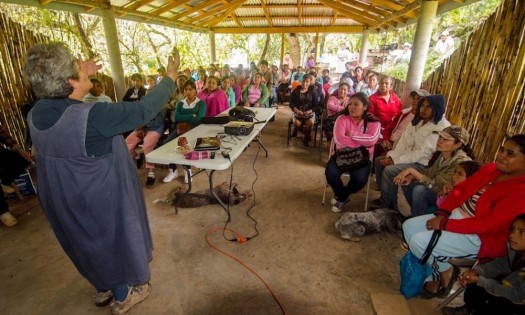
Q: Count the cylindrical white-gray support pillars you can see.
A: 4